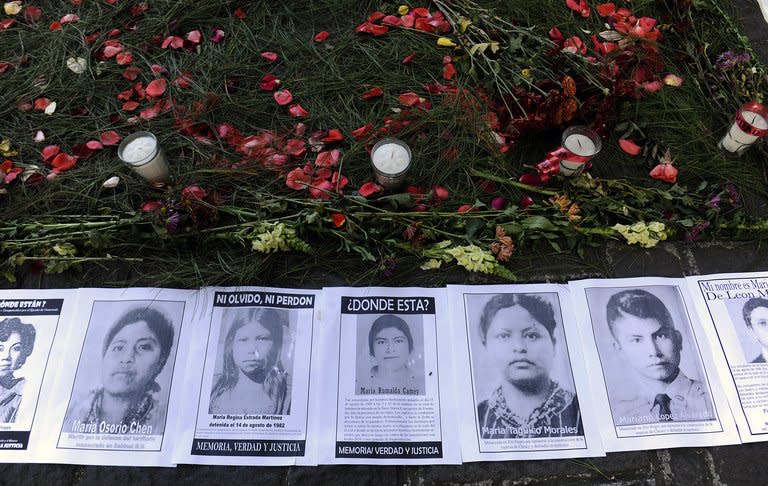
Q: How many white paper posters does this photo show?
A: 7